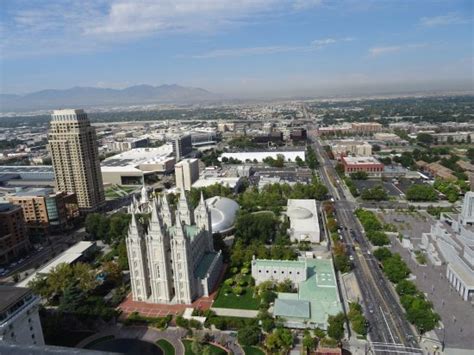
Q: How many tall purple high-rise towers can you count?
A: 0